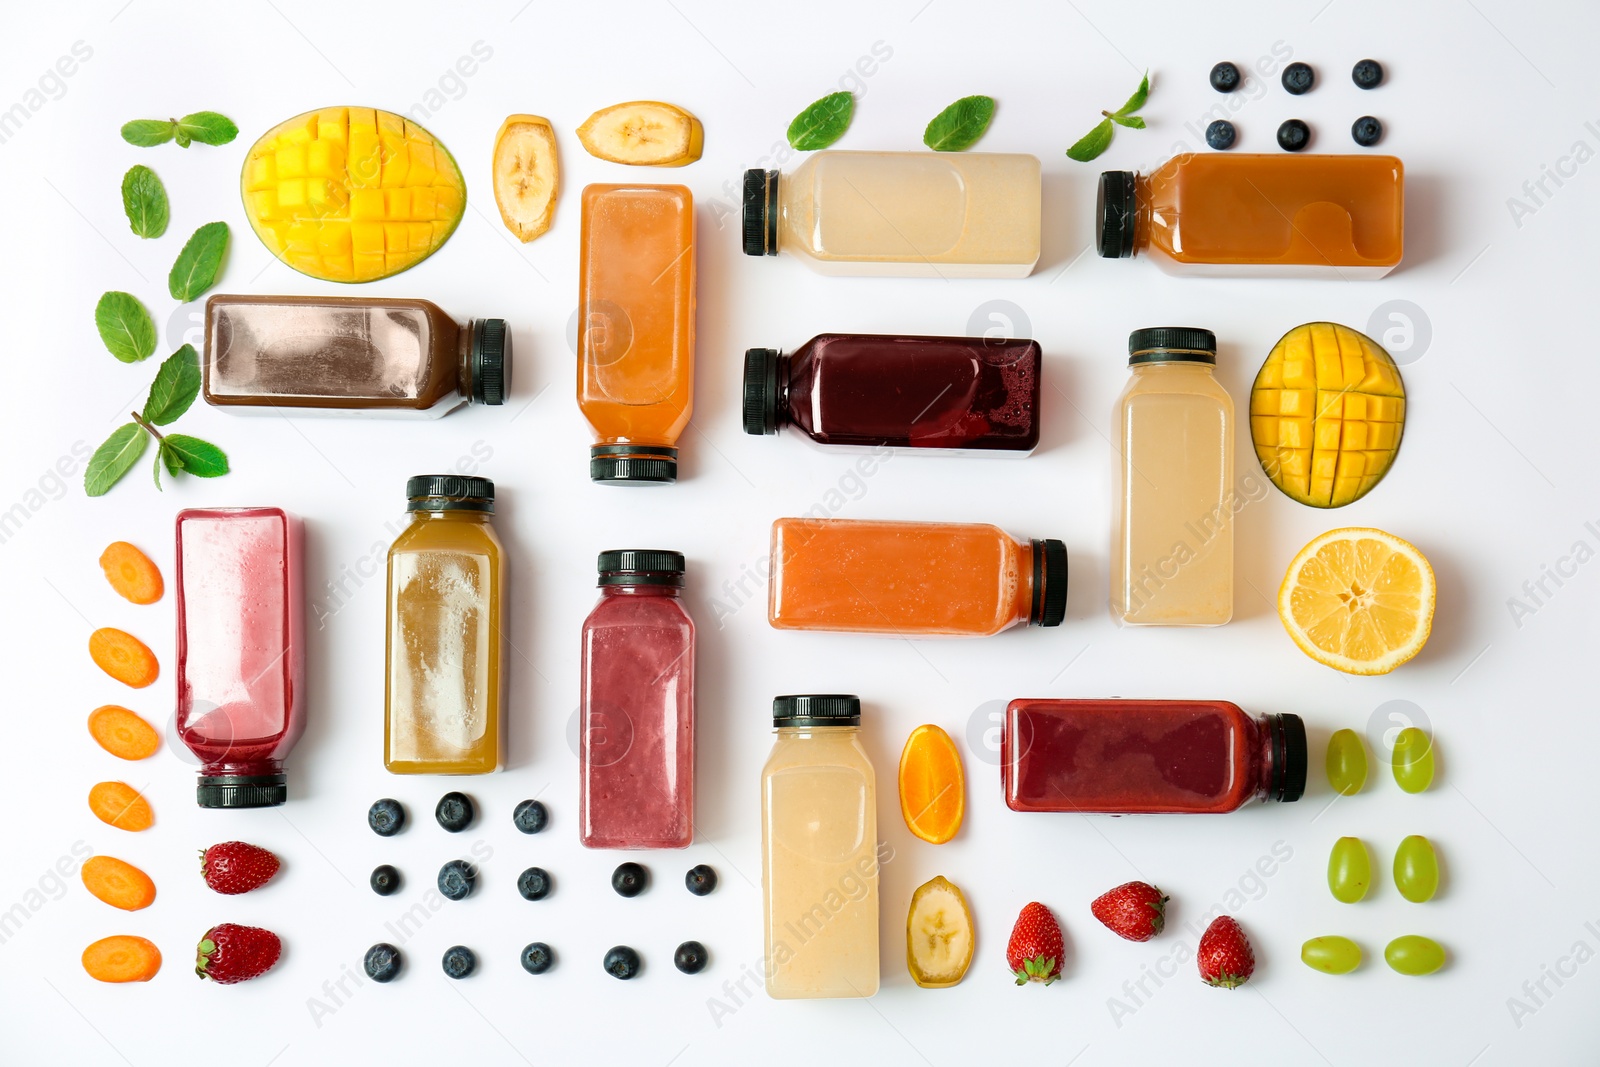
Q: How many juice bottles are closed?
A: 12